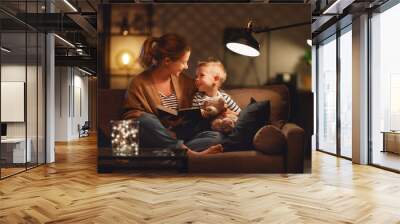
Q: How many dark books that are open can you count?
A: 1